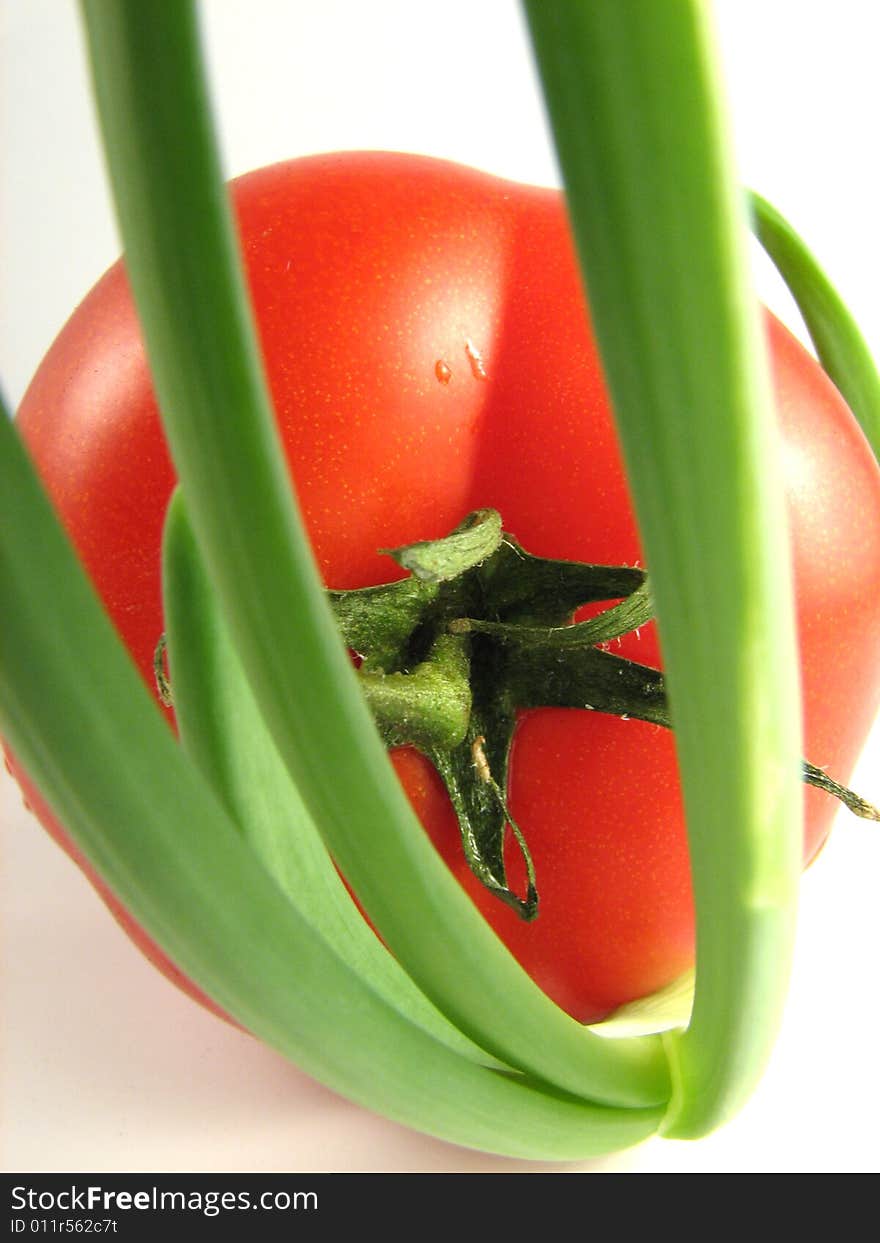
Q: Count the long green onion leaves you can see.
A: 5